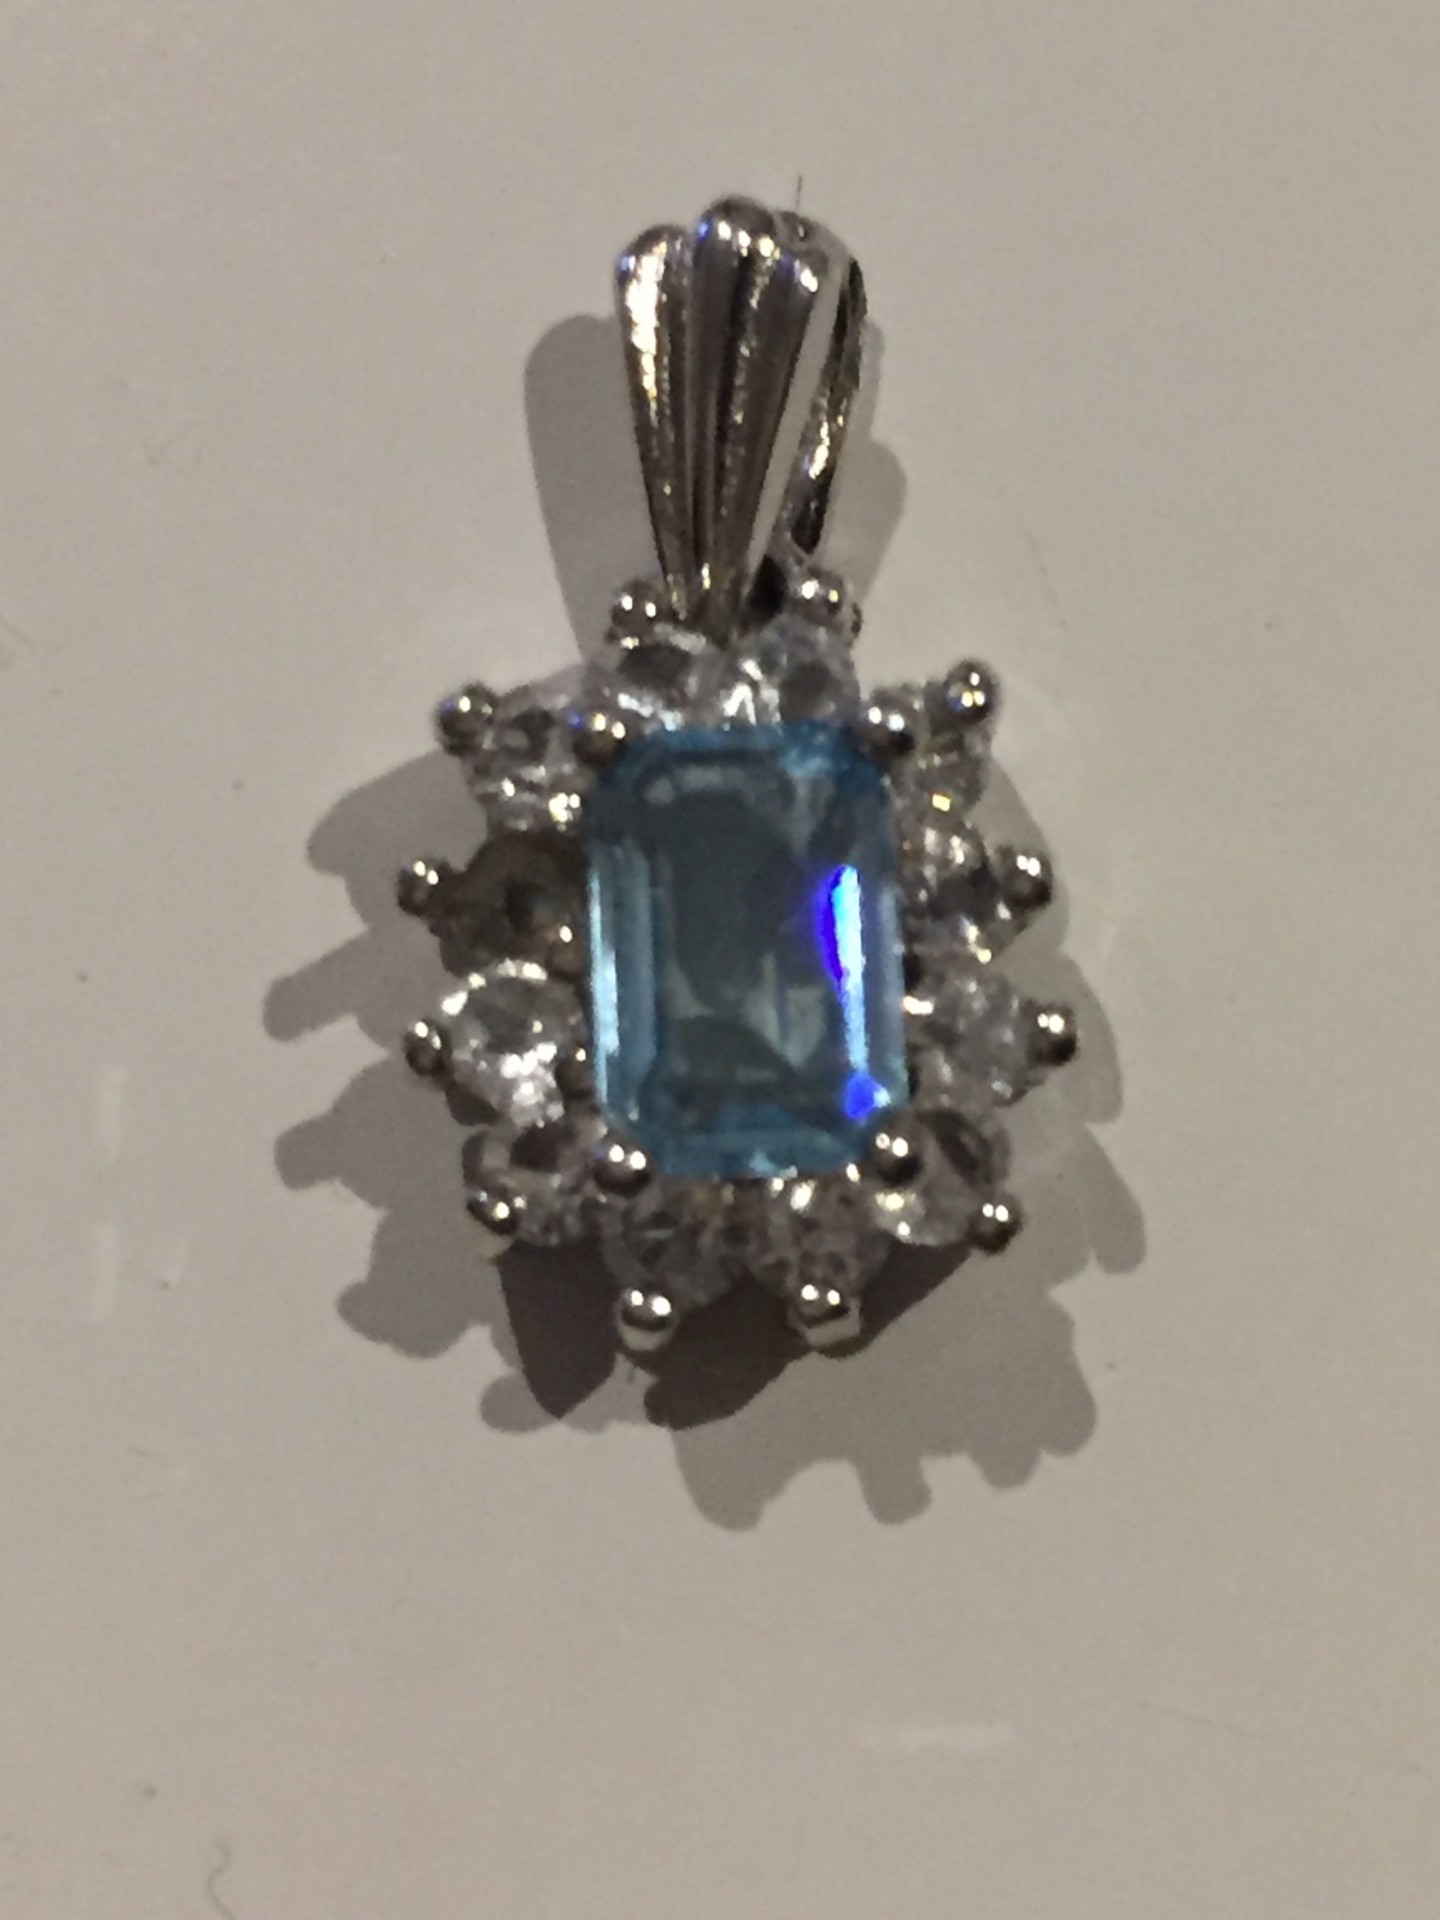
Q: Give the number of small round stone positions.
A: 12